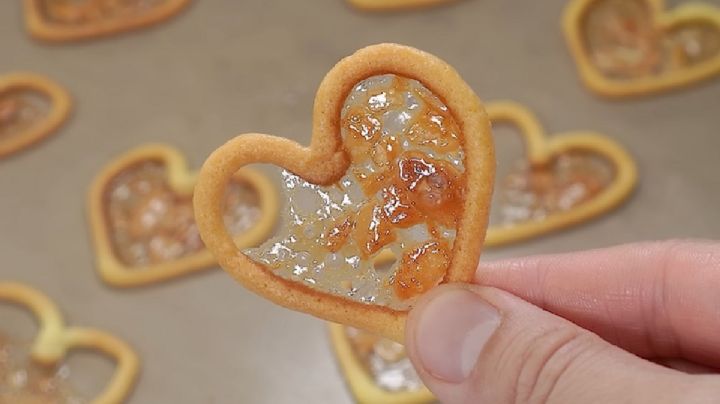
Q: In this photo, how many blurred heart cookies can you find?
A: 8